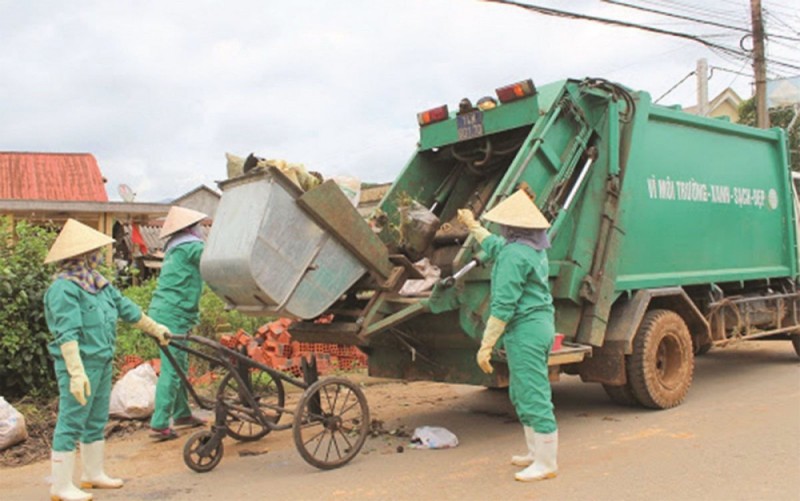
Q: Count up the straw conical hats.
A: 3